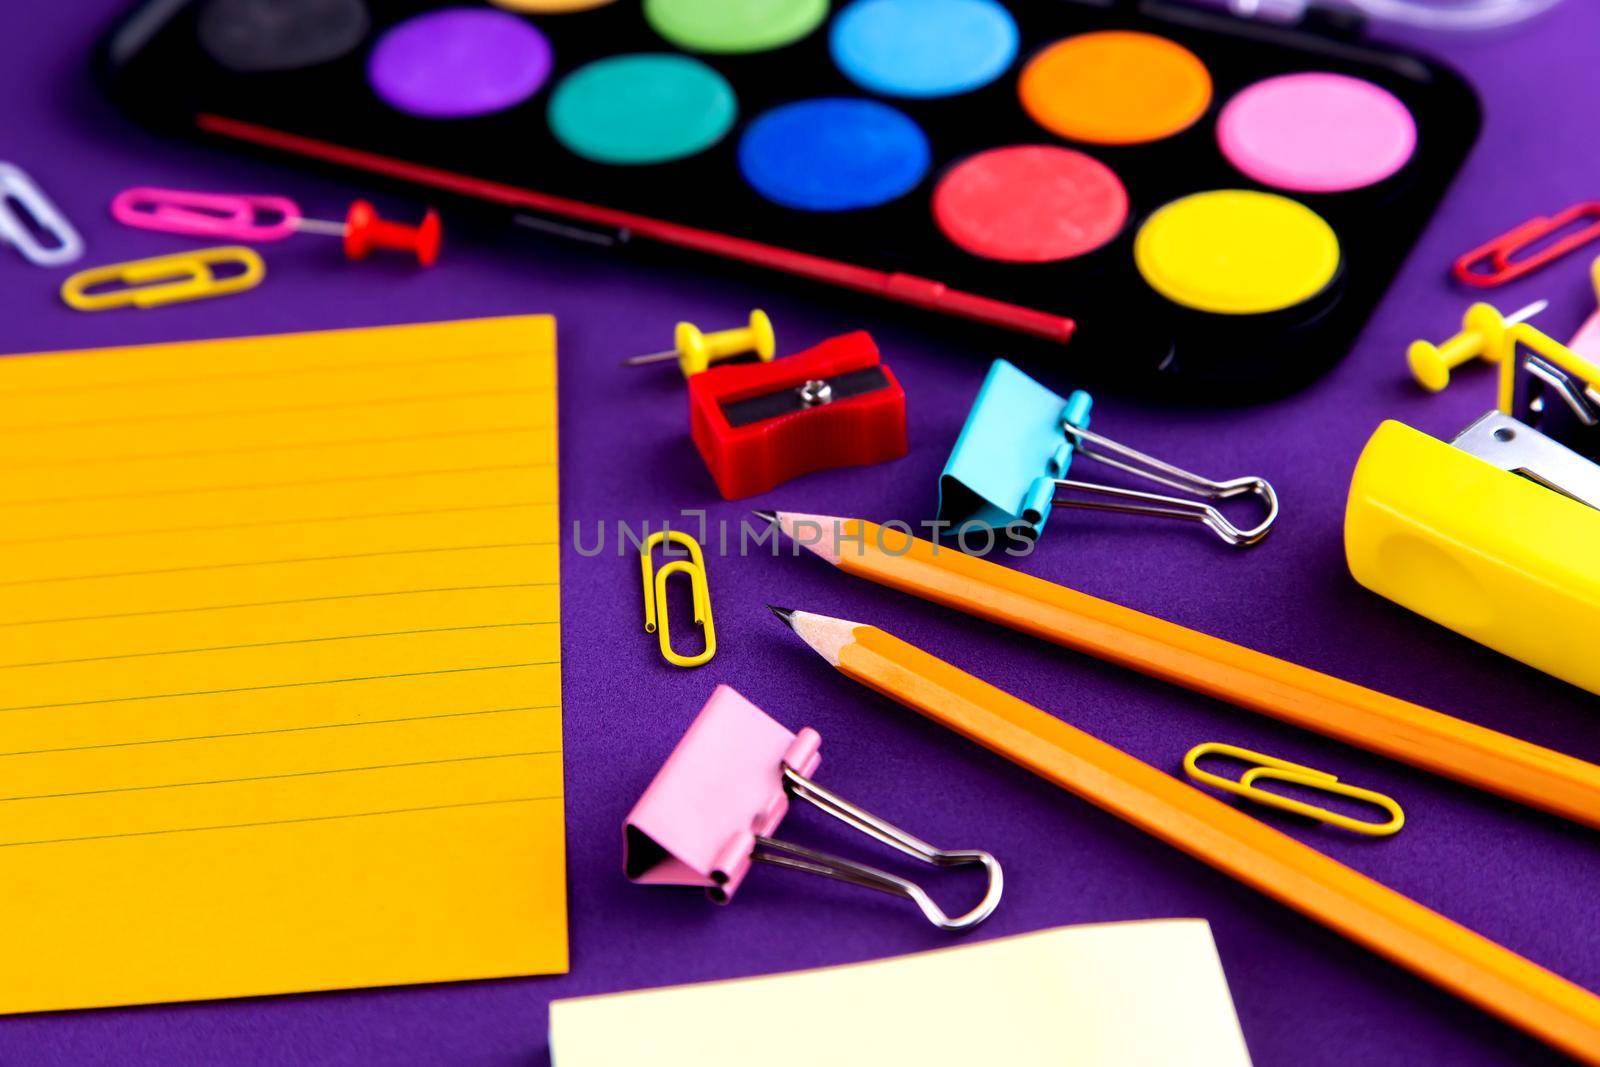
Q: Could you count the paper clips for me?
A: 6